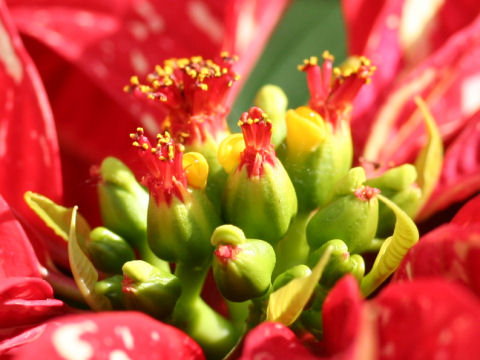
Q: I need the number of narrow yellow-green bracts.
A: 5